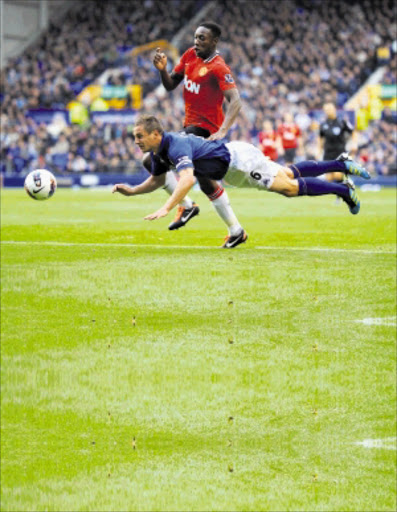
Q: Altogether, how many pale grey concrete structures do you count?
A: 1